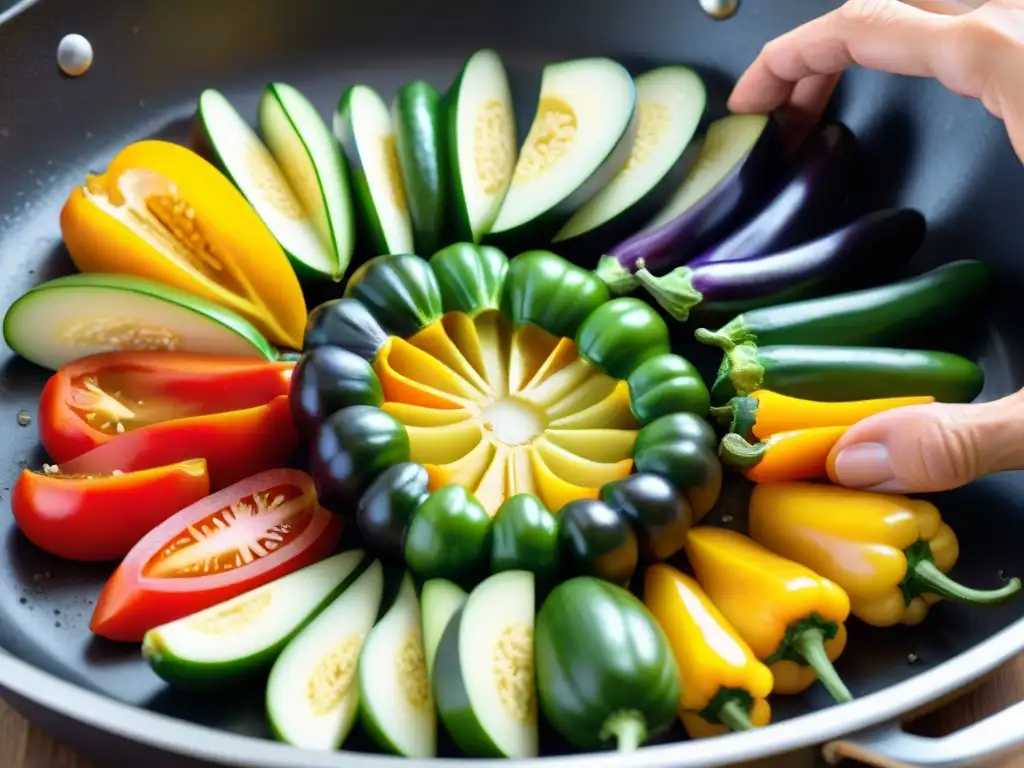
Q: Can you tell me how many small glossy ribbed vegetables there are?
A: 14